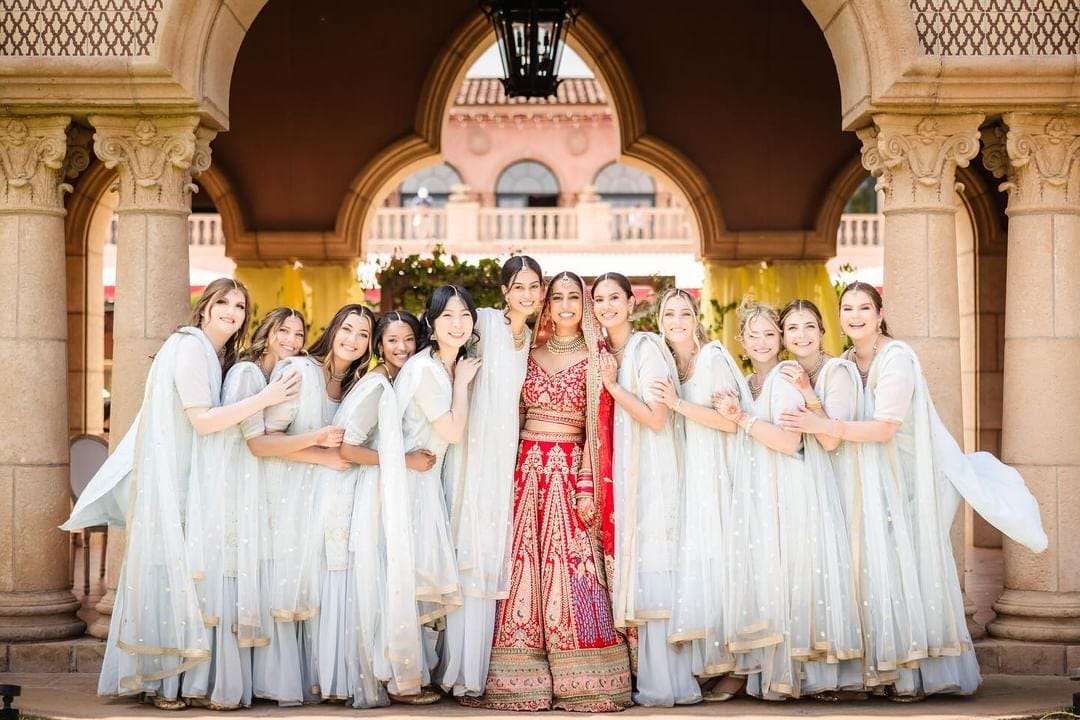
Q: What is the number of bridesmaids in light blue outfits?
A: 11